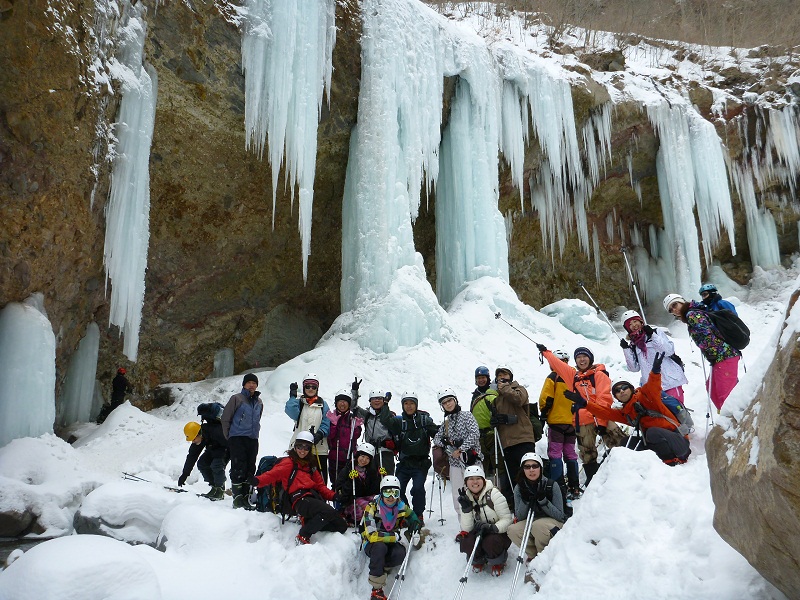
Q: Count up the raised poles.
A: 3